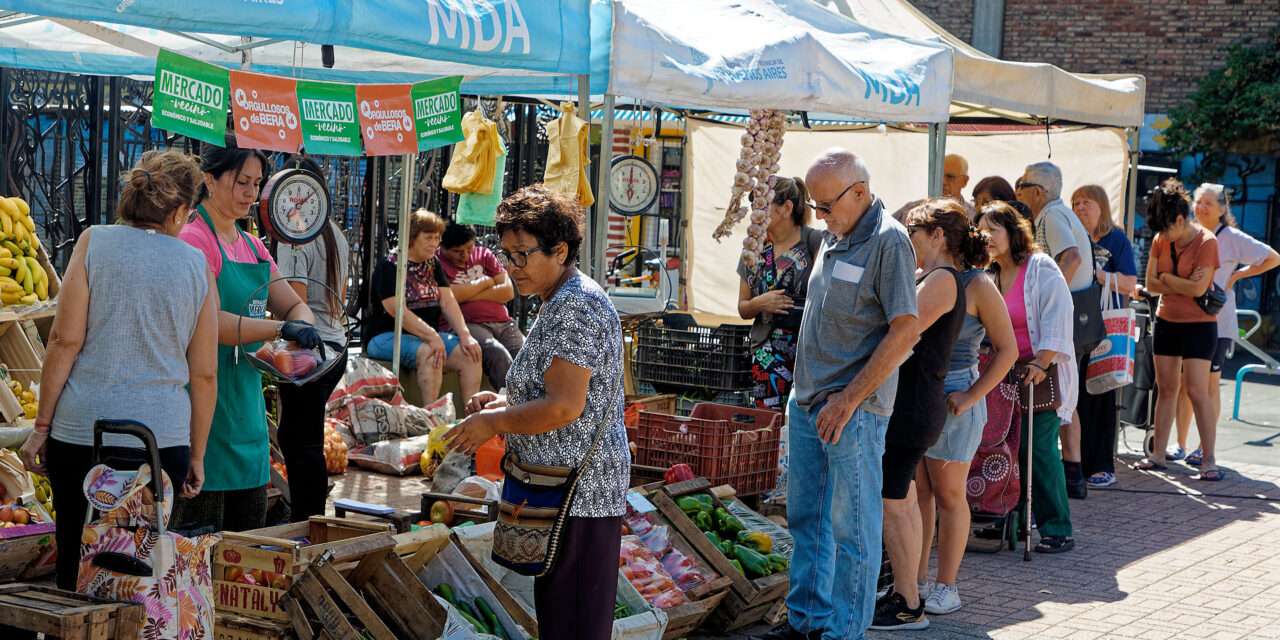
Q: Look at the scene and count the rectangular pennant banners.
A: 5